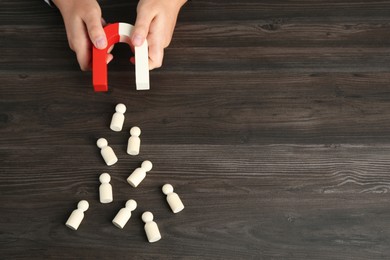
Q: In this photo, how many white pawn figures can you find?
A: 9